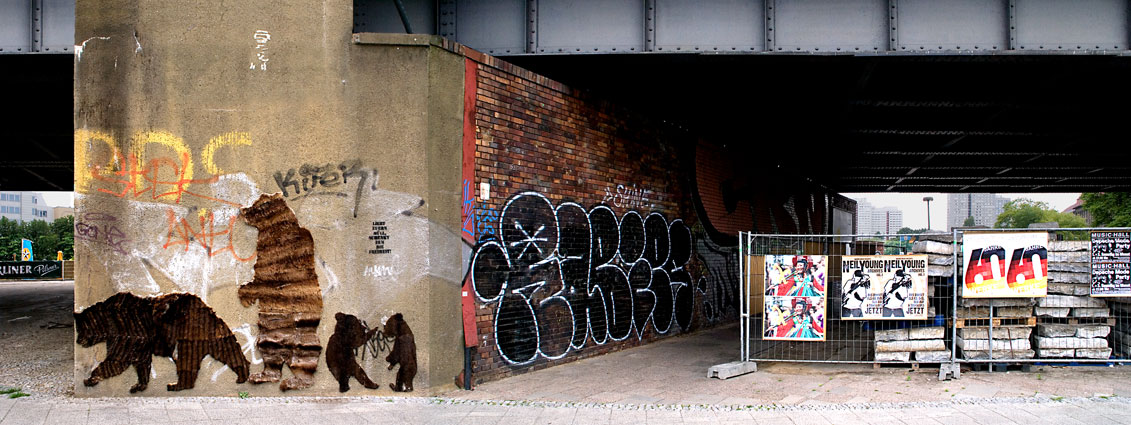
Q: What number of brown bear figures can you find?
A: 4